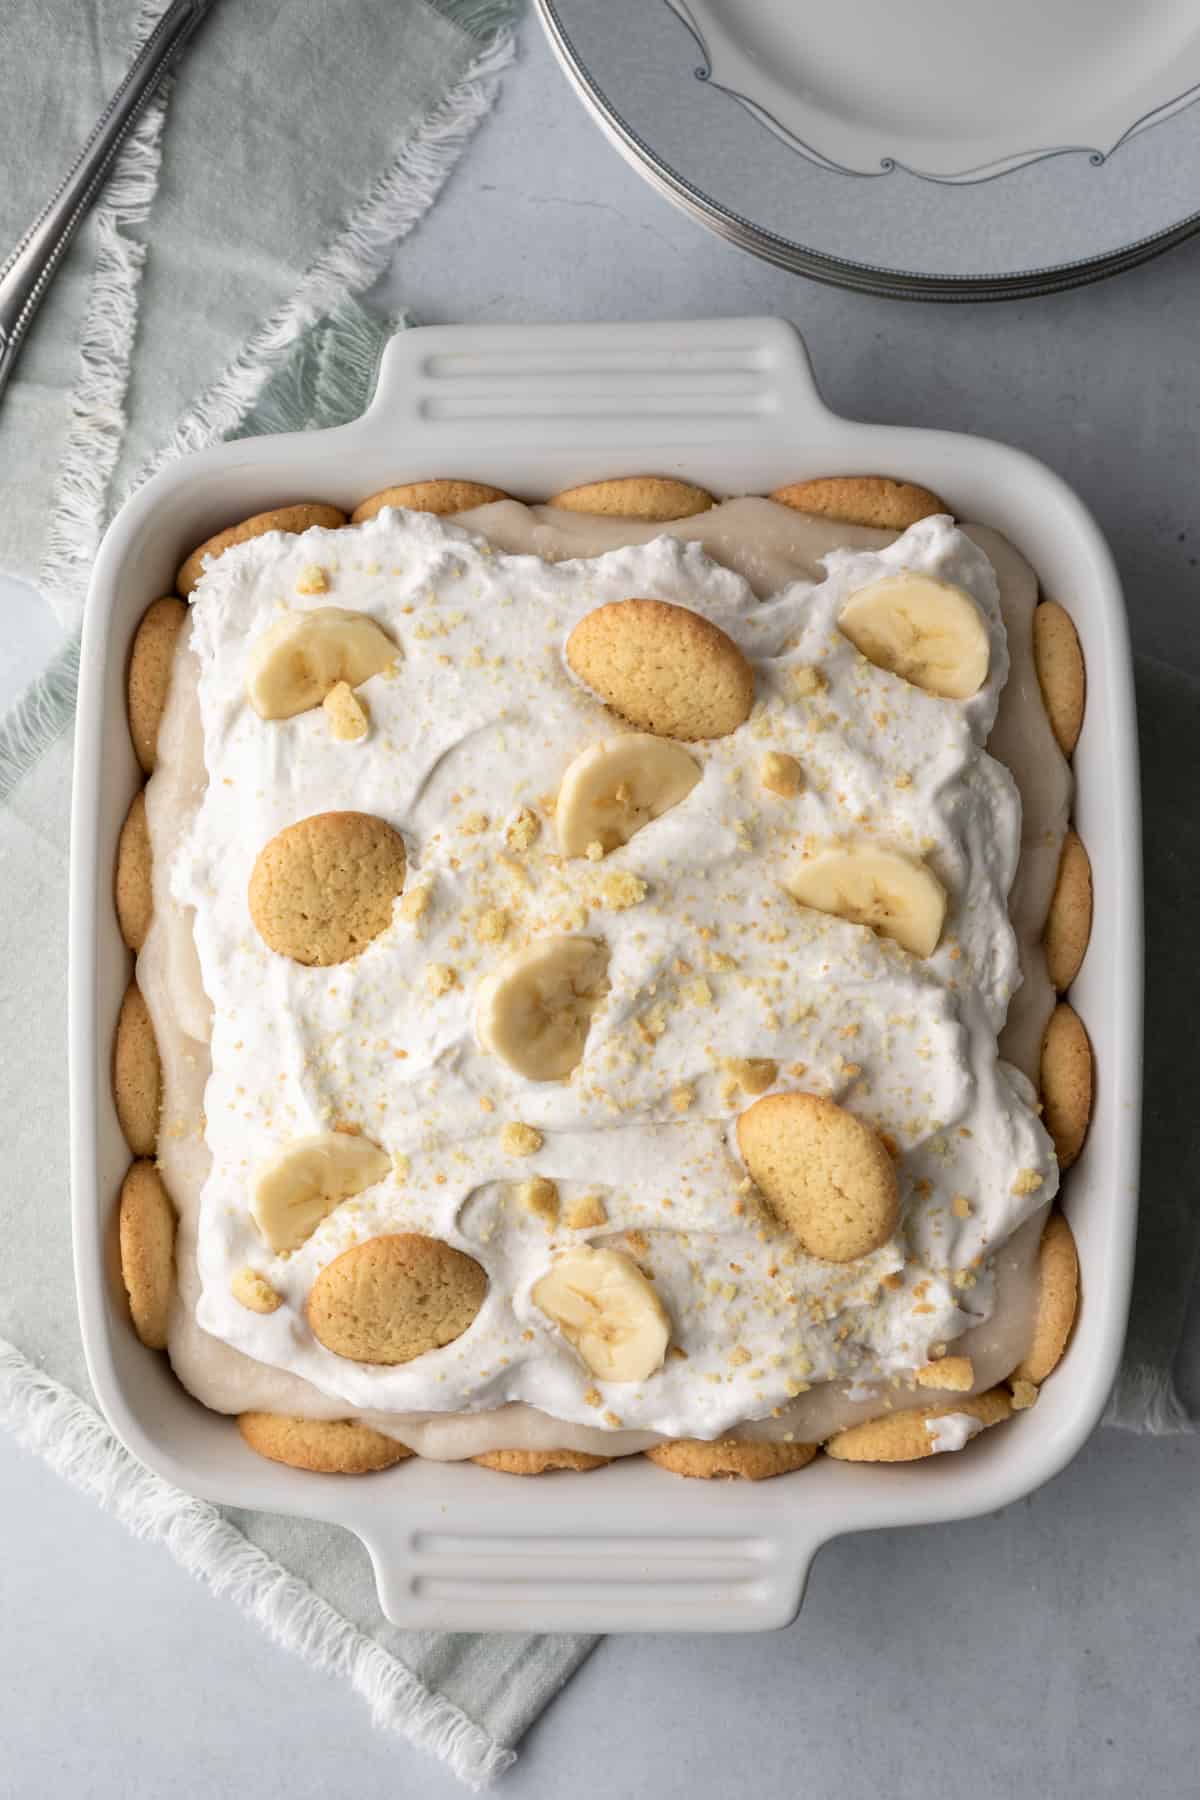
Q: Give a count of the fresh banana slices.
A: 7